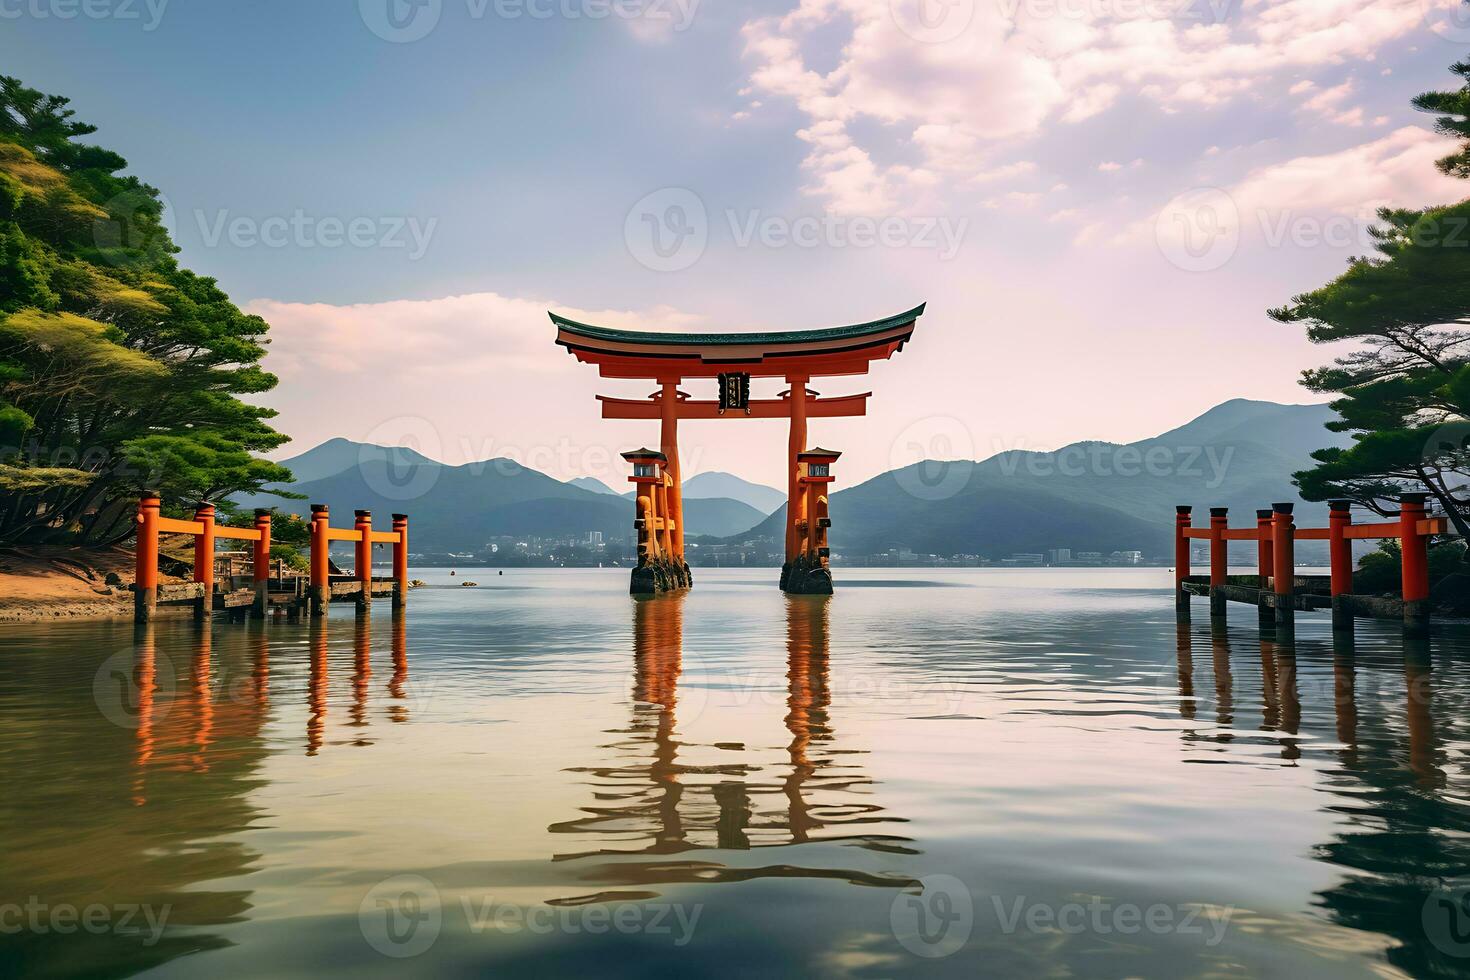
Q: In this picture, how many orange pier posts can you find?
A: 12